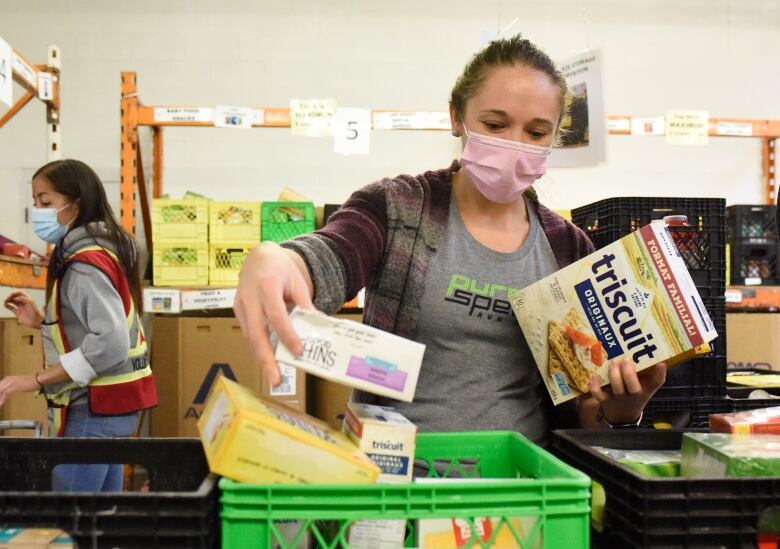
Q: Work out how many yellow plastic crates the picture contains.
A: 4